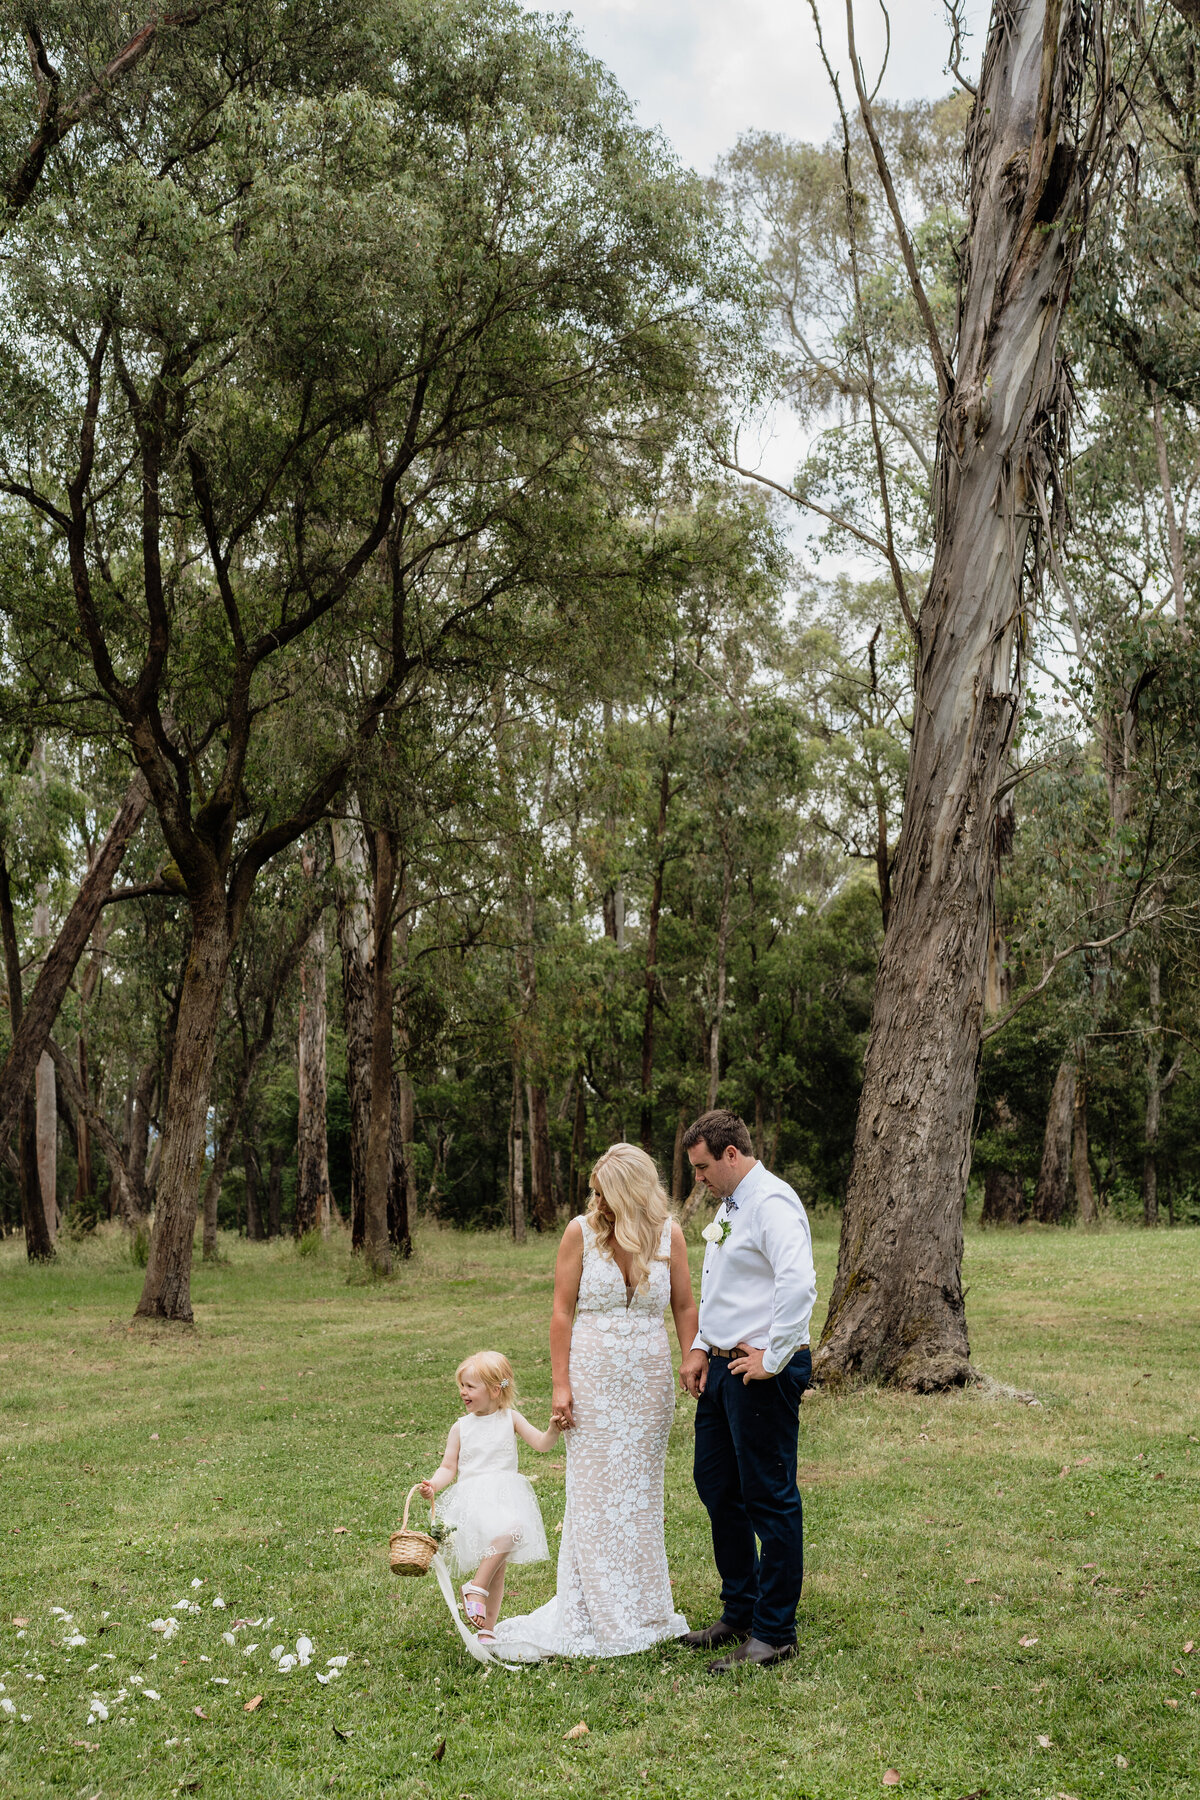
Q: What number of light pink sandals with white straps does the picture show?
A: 2